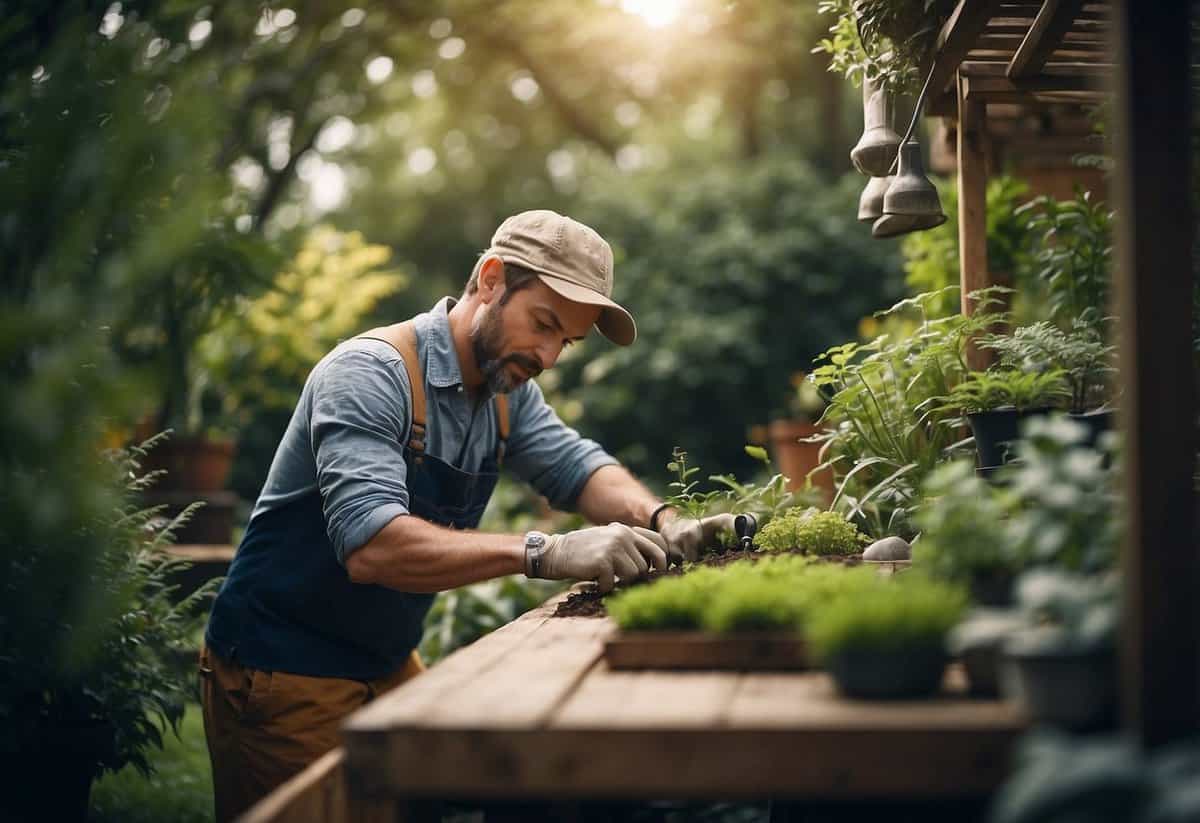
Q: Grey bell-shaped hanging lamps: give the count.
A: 3